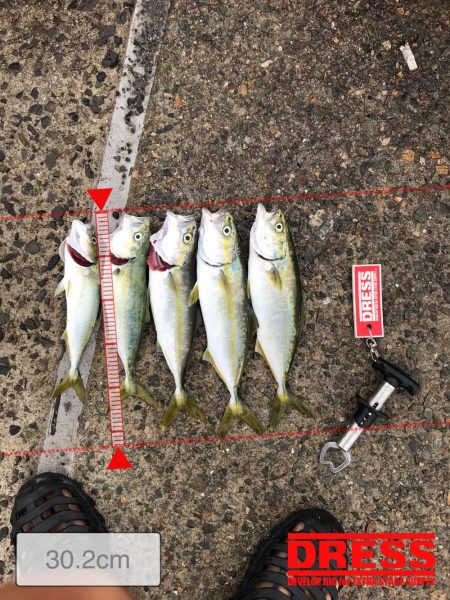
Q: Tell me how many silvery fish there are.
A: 5